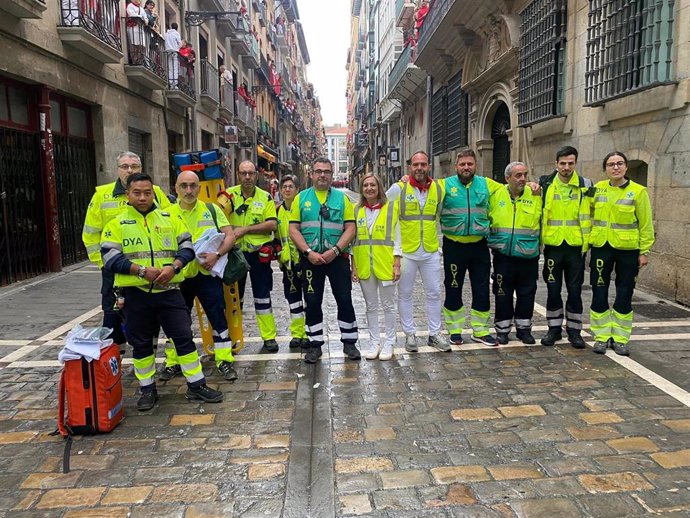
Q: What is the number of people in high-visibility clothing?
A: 12